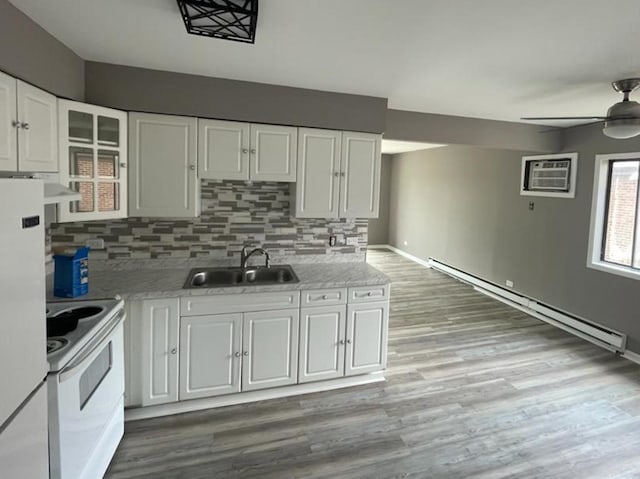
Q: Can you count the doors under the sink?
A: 2